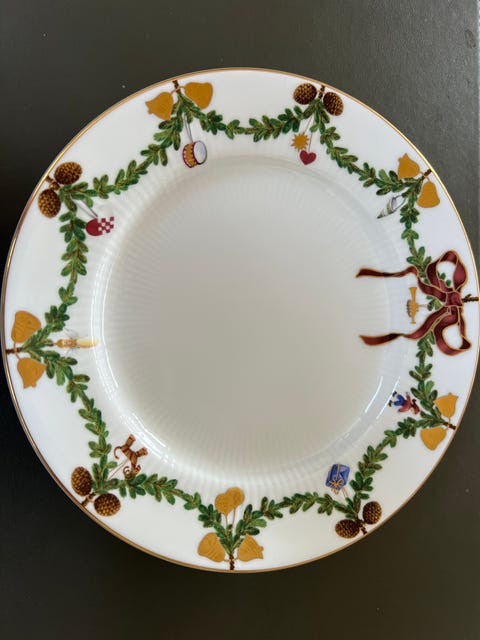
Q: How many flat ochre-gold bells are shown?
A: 10